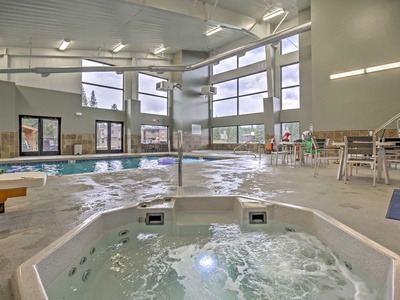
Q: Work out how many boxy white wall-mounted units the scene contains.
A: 2